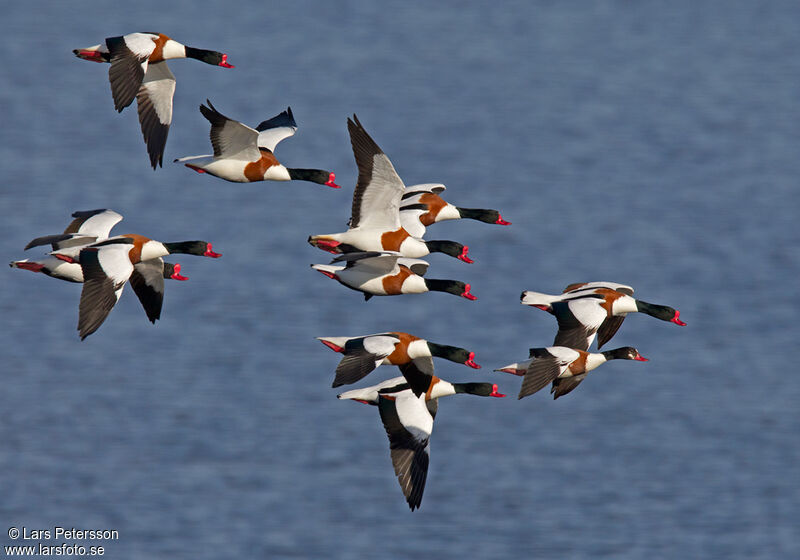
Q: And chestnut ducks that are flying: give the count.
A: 11